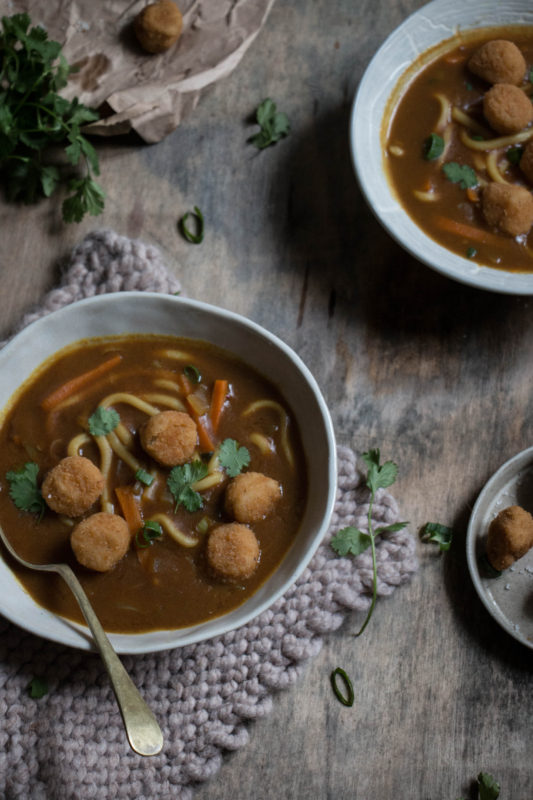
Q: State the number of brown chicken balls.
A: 11